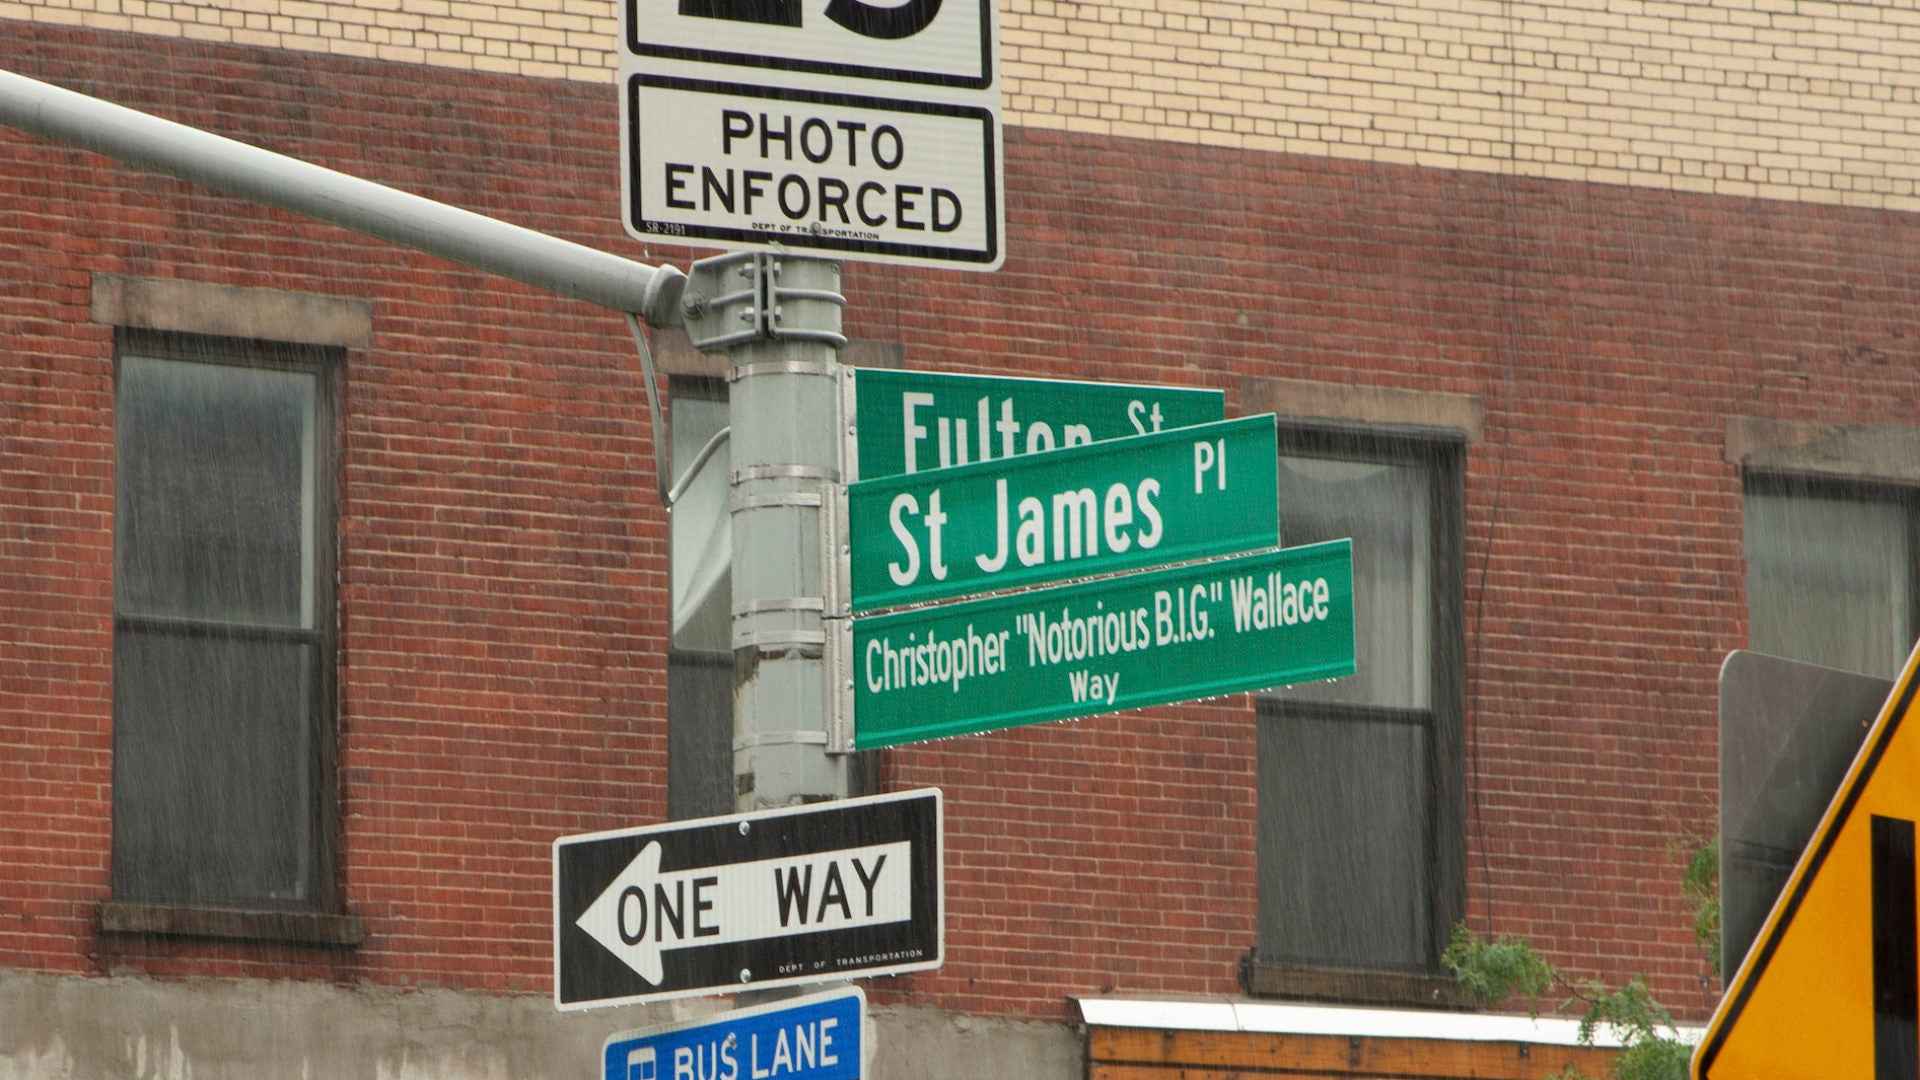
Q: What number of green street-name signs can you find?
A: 3